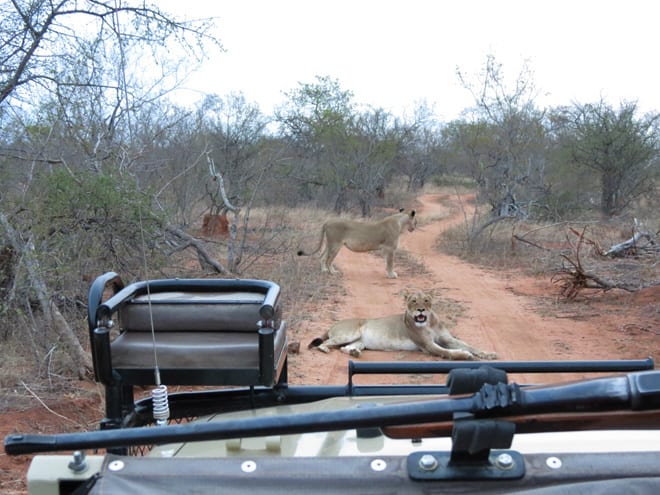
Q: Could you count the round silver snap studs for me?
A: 4